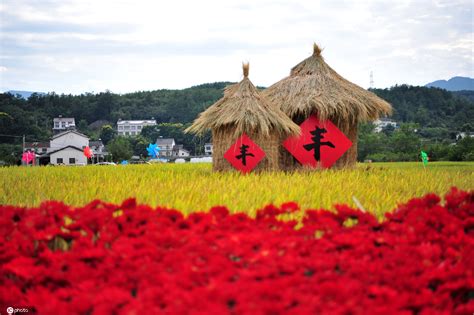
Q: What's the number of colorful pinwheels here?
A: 4